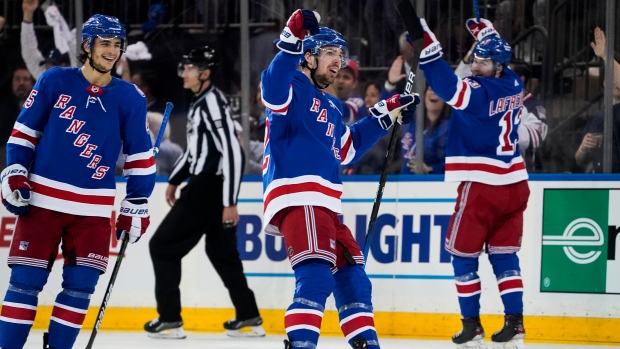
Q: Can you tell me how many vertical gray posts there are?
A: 4